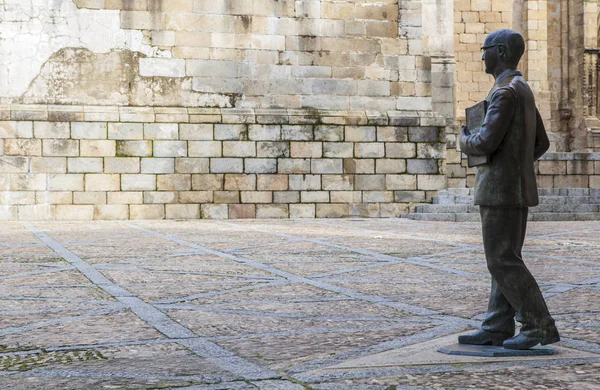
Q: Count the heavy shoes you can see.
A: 2